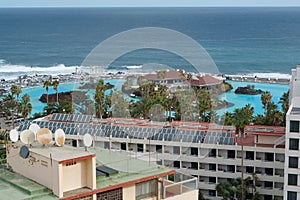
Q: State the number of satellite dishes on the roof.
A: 7